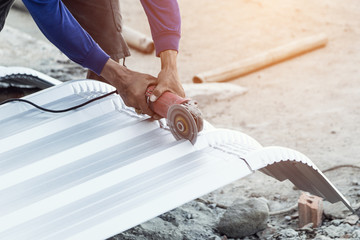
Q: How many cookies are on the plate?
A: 0